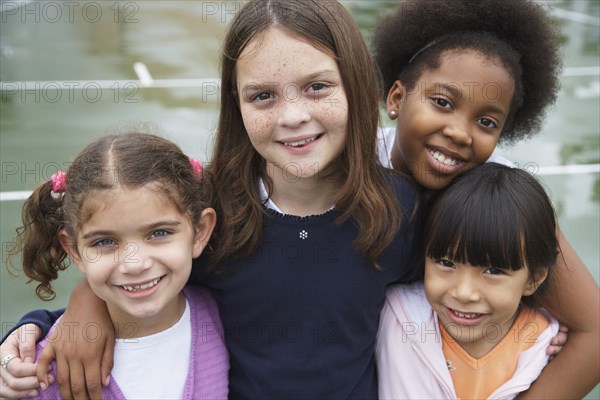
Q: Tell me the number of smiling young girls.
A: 4